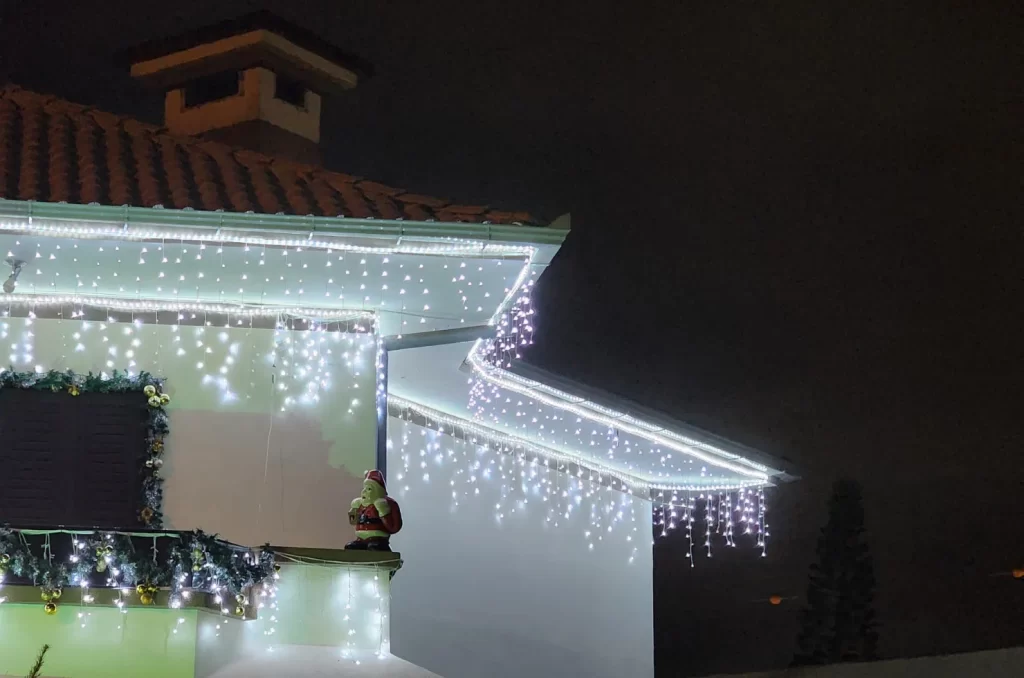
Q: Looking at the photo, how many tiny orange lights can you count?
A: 2